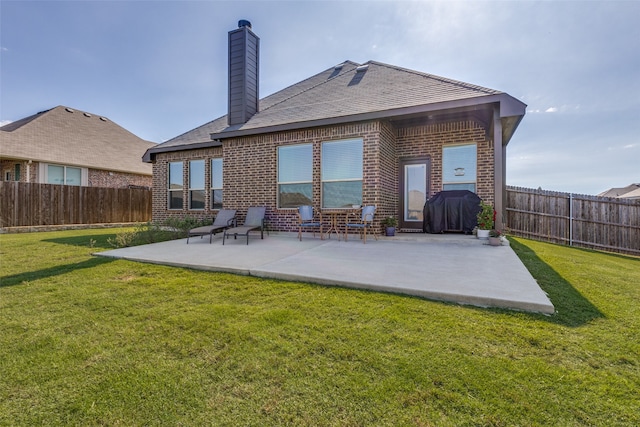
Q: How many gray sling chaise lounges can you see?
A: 2